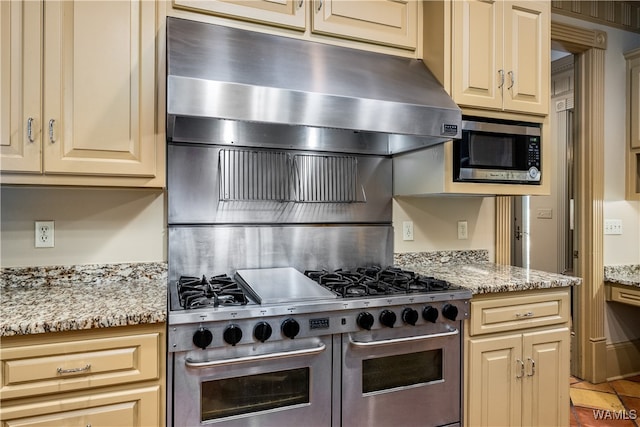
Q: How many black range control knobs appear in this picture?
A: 9